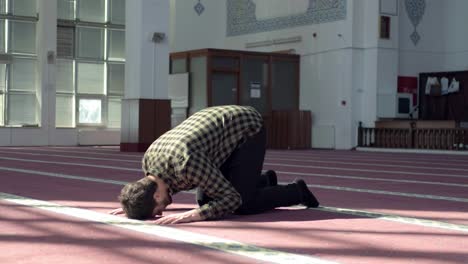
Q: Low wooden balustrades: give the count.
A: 1